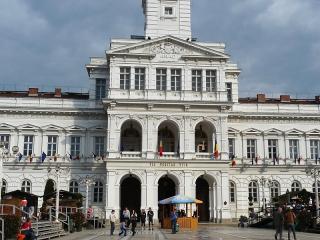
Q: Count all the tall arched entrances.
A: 3